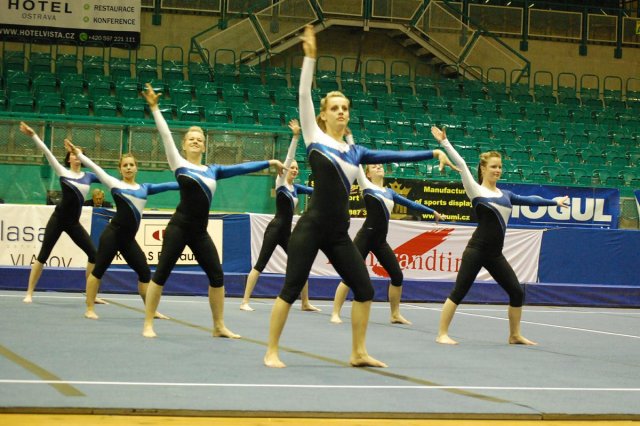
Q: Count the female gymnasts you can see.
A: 7